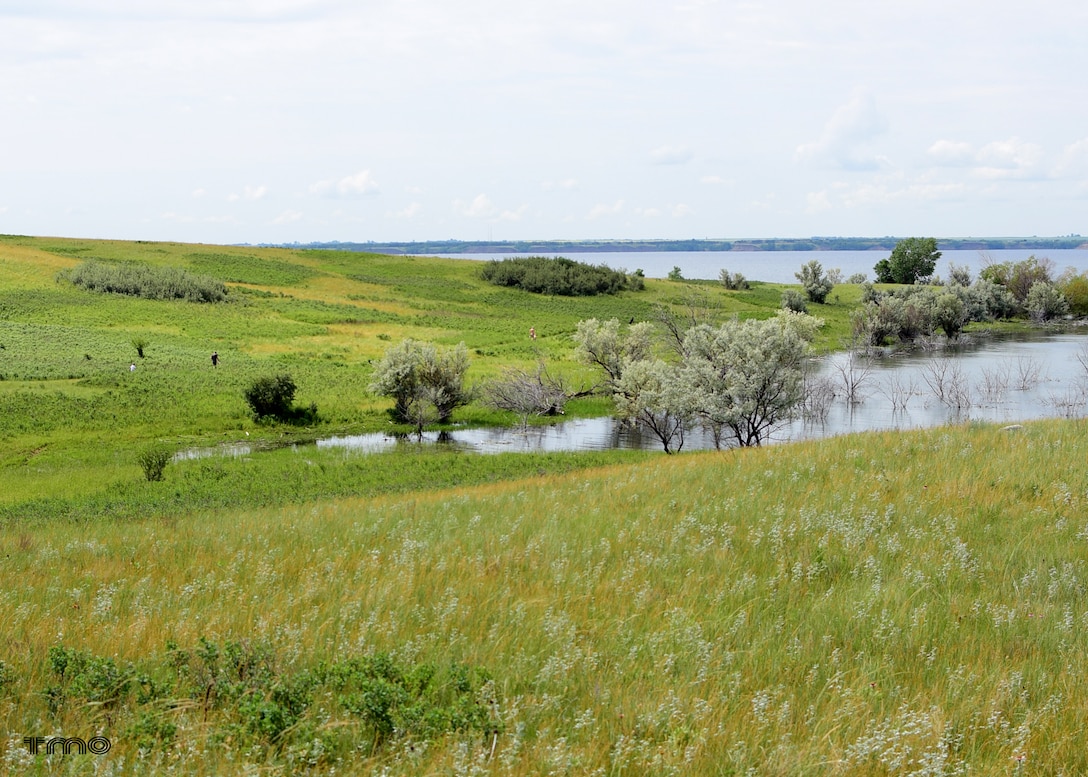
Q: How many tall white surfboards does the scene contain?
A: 0